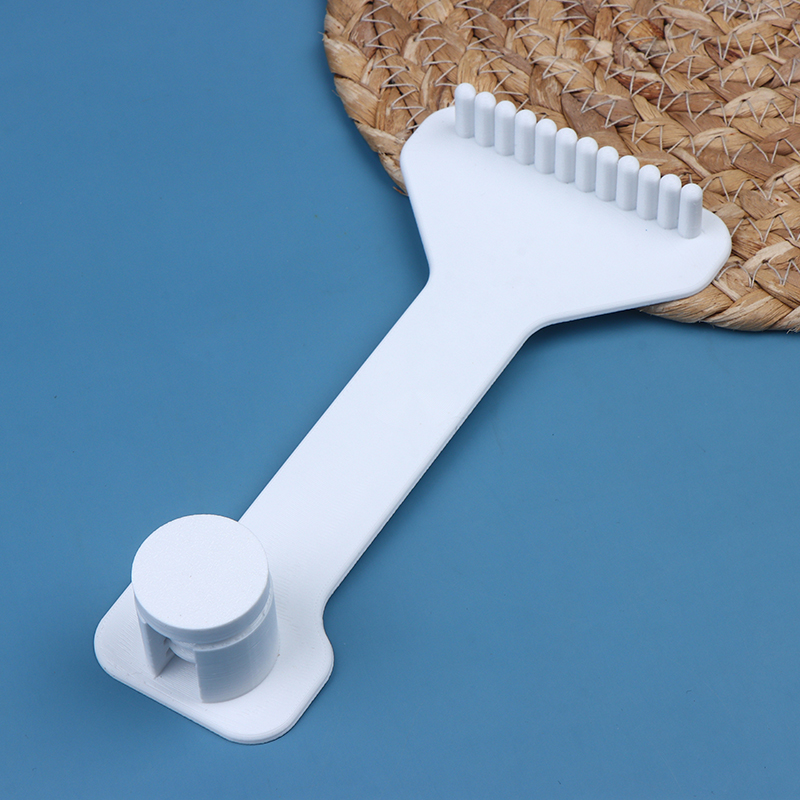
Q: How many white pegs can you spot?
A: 12